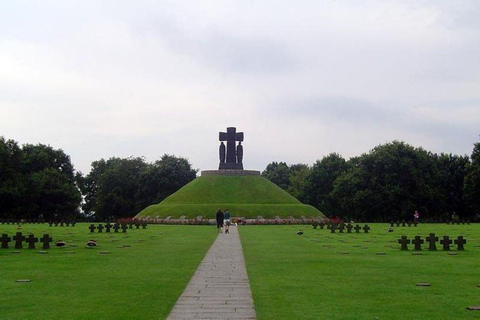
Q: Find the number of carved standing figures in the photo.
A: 2